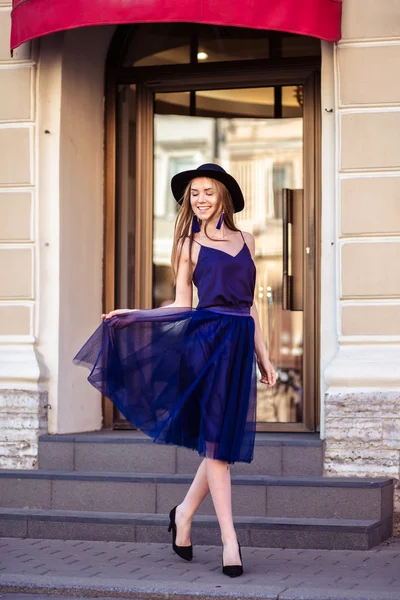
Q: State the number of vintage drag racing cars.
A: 0